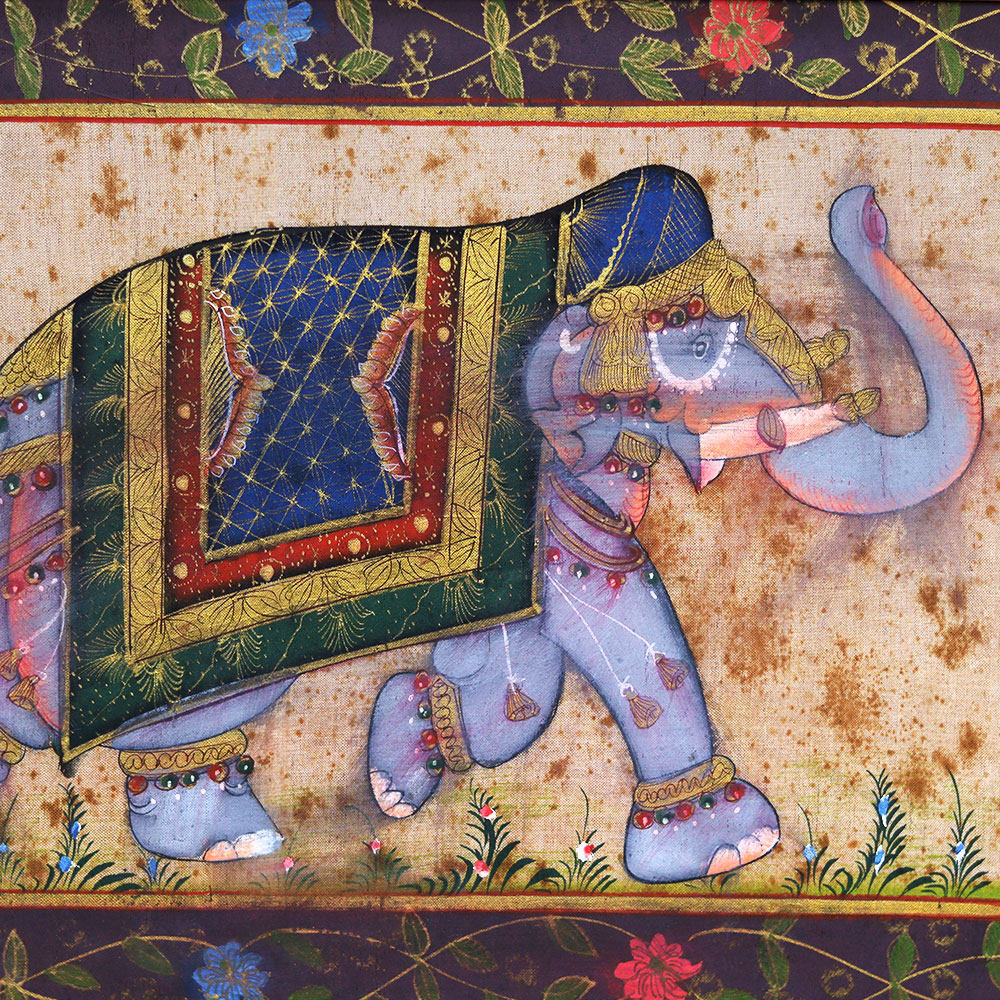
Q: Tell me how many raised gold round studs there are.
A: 11